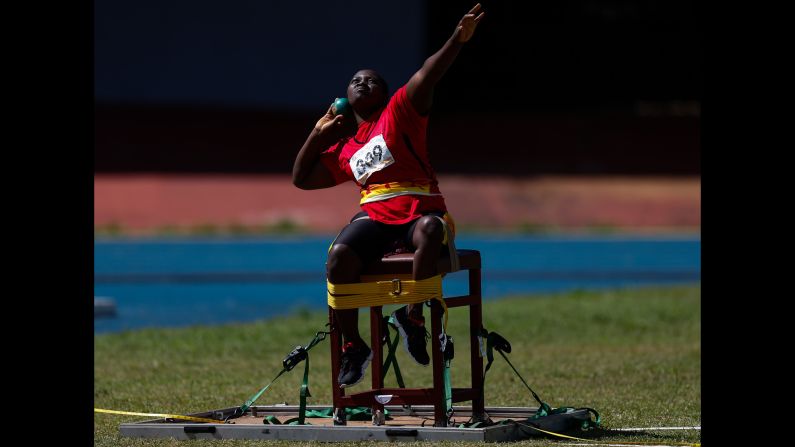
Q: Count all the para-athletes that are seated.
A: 1